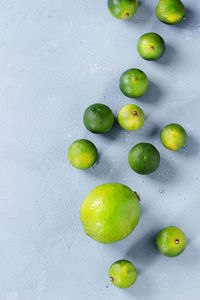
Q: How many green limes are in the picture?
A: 12